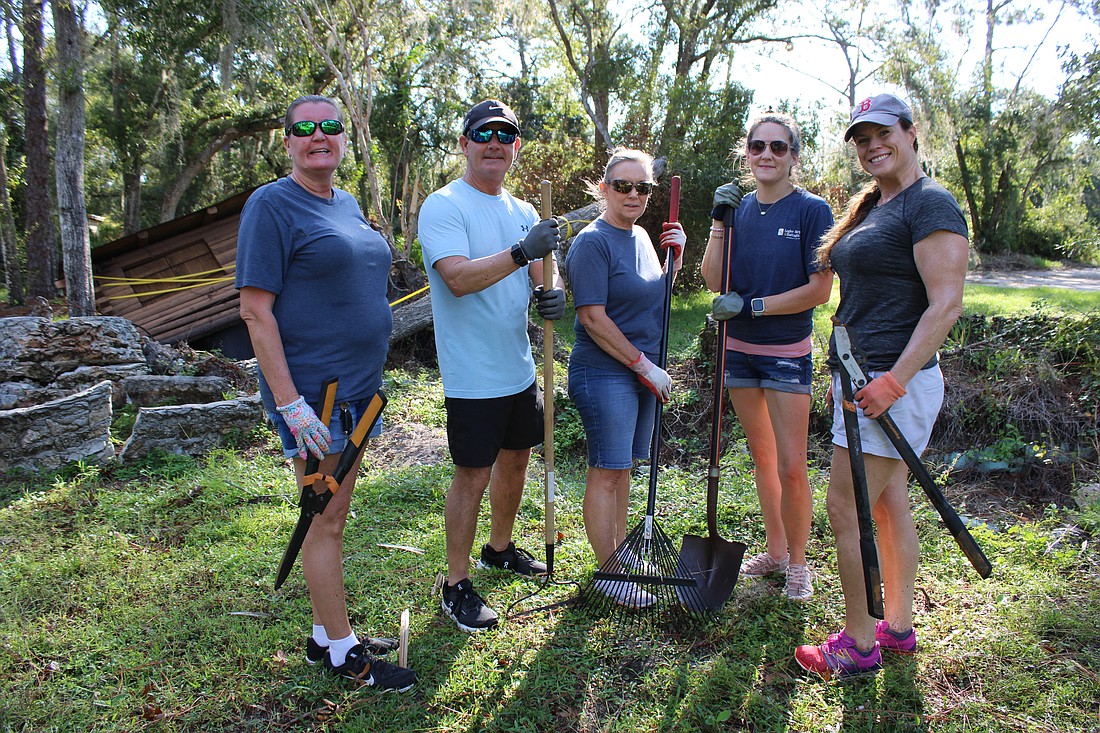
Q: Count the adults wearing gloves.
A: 5